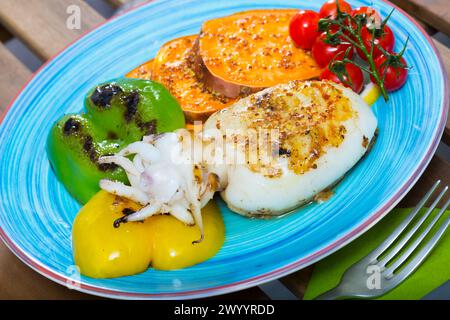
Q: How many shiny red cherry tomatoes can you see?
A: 7